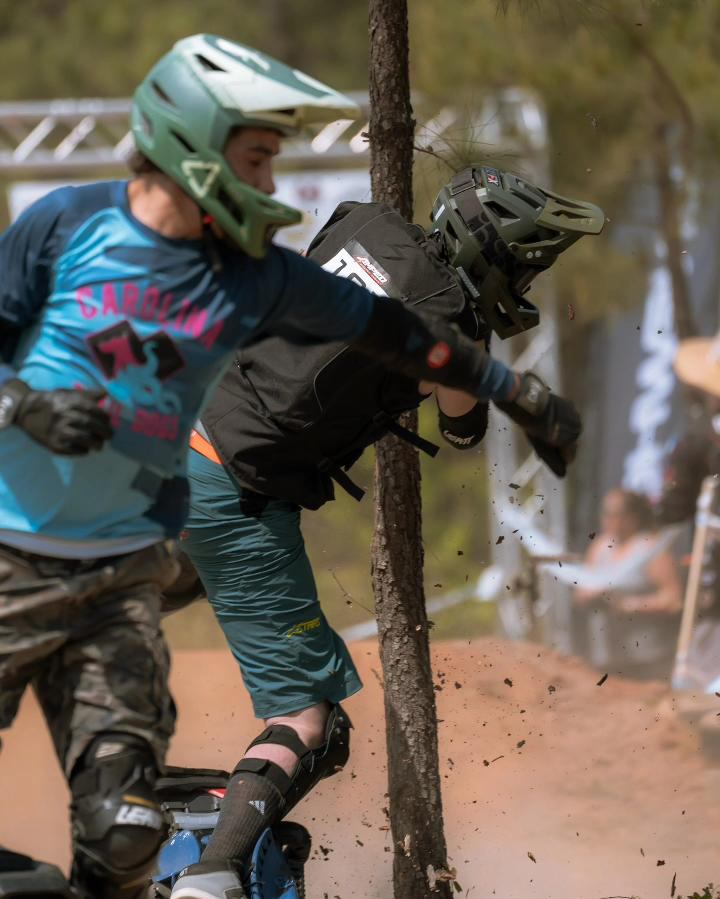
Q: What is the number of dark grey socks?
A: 1